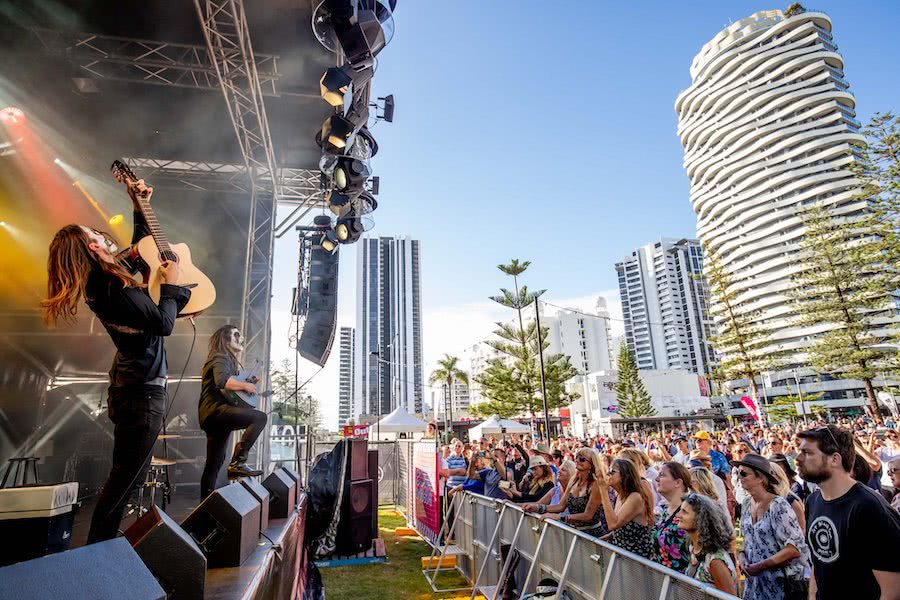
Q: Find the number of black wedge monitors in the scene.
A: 6